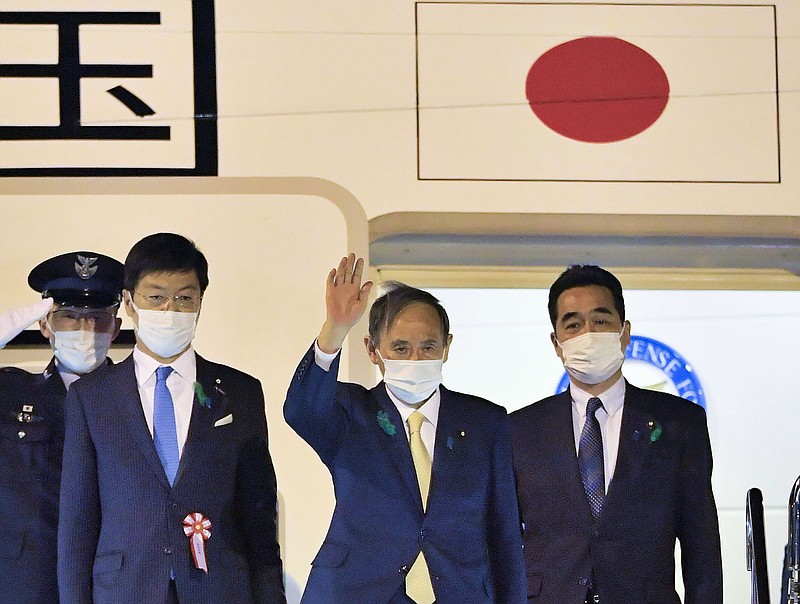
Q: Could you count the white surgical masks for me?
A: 4